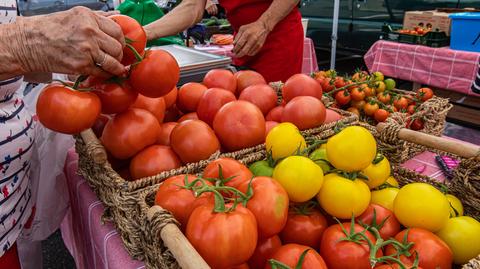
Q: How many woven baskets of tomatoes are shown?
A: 3